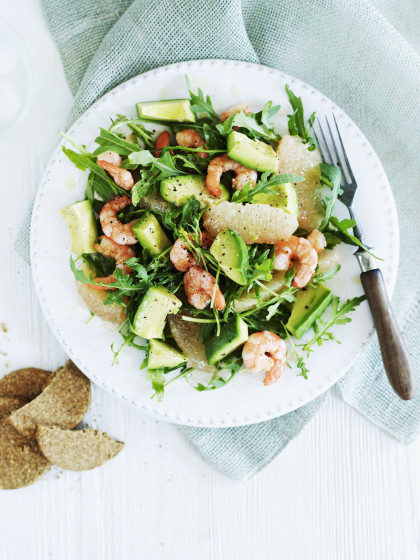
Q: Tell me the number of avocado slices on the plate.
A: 11